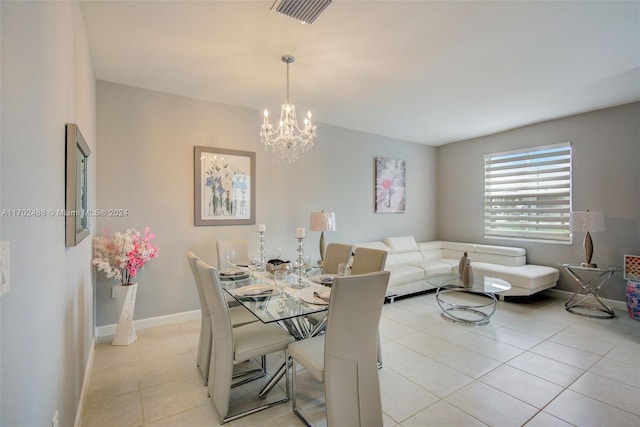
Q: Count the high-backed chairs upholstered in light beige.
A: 6